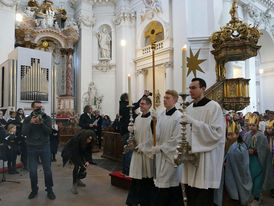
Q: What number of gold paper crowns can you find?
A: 4